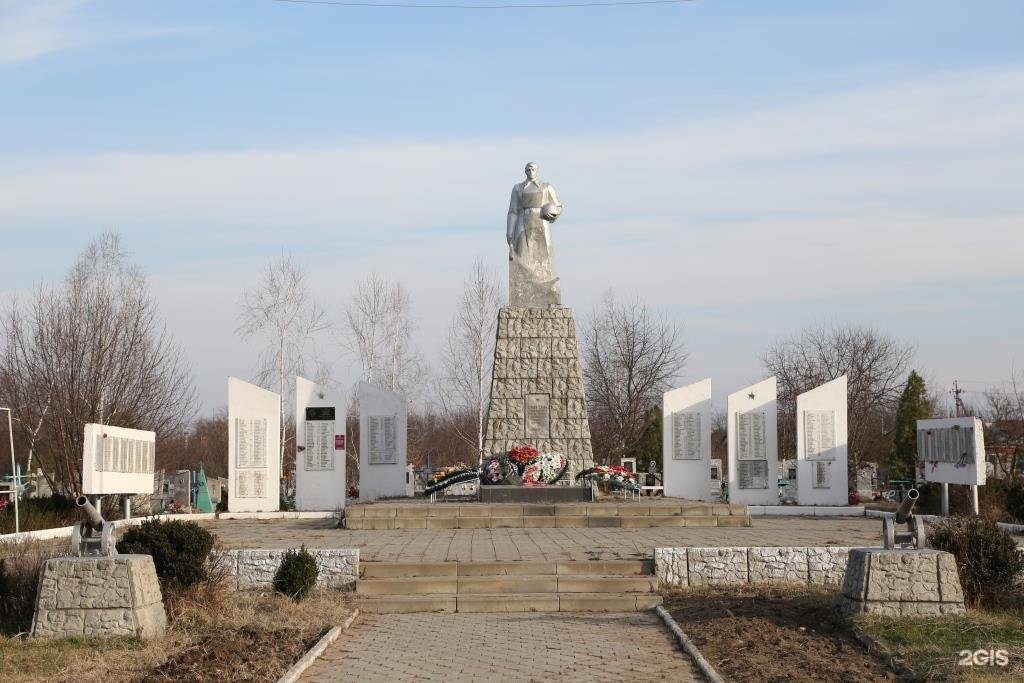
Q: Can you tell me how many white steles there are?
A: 6